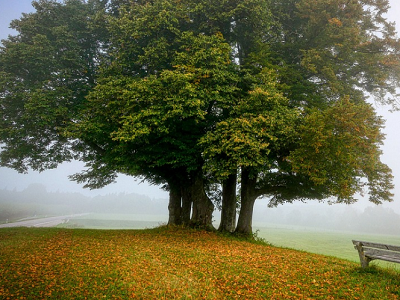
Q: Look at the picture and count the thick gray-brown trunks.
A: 5